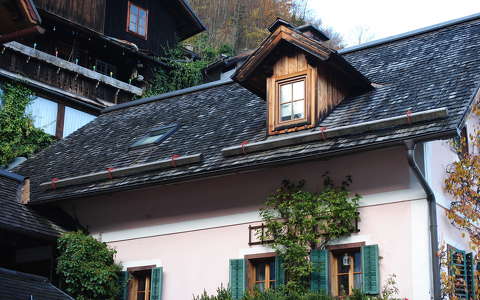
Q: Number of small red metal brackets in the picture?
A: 6